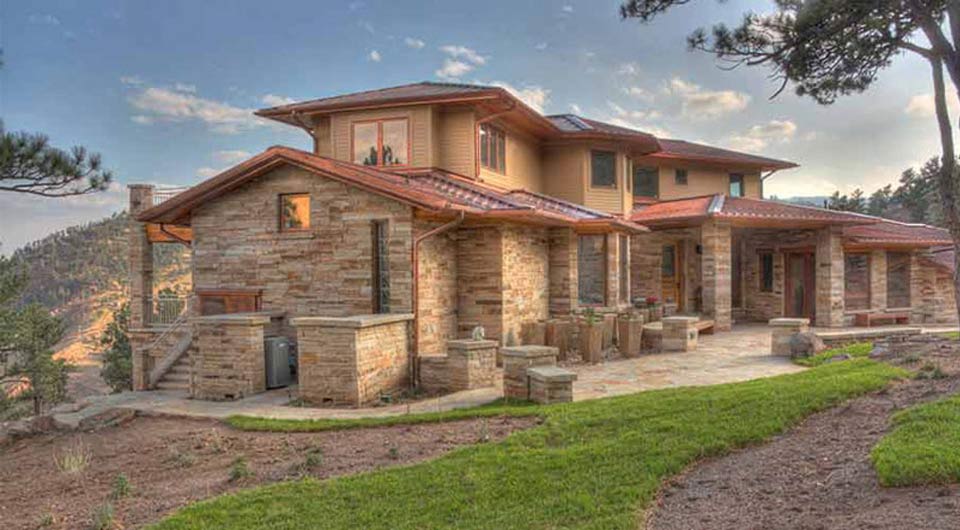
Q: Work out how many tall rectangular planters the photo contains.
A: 5